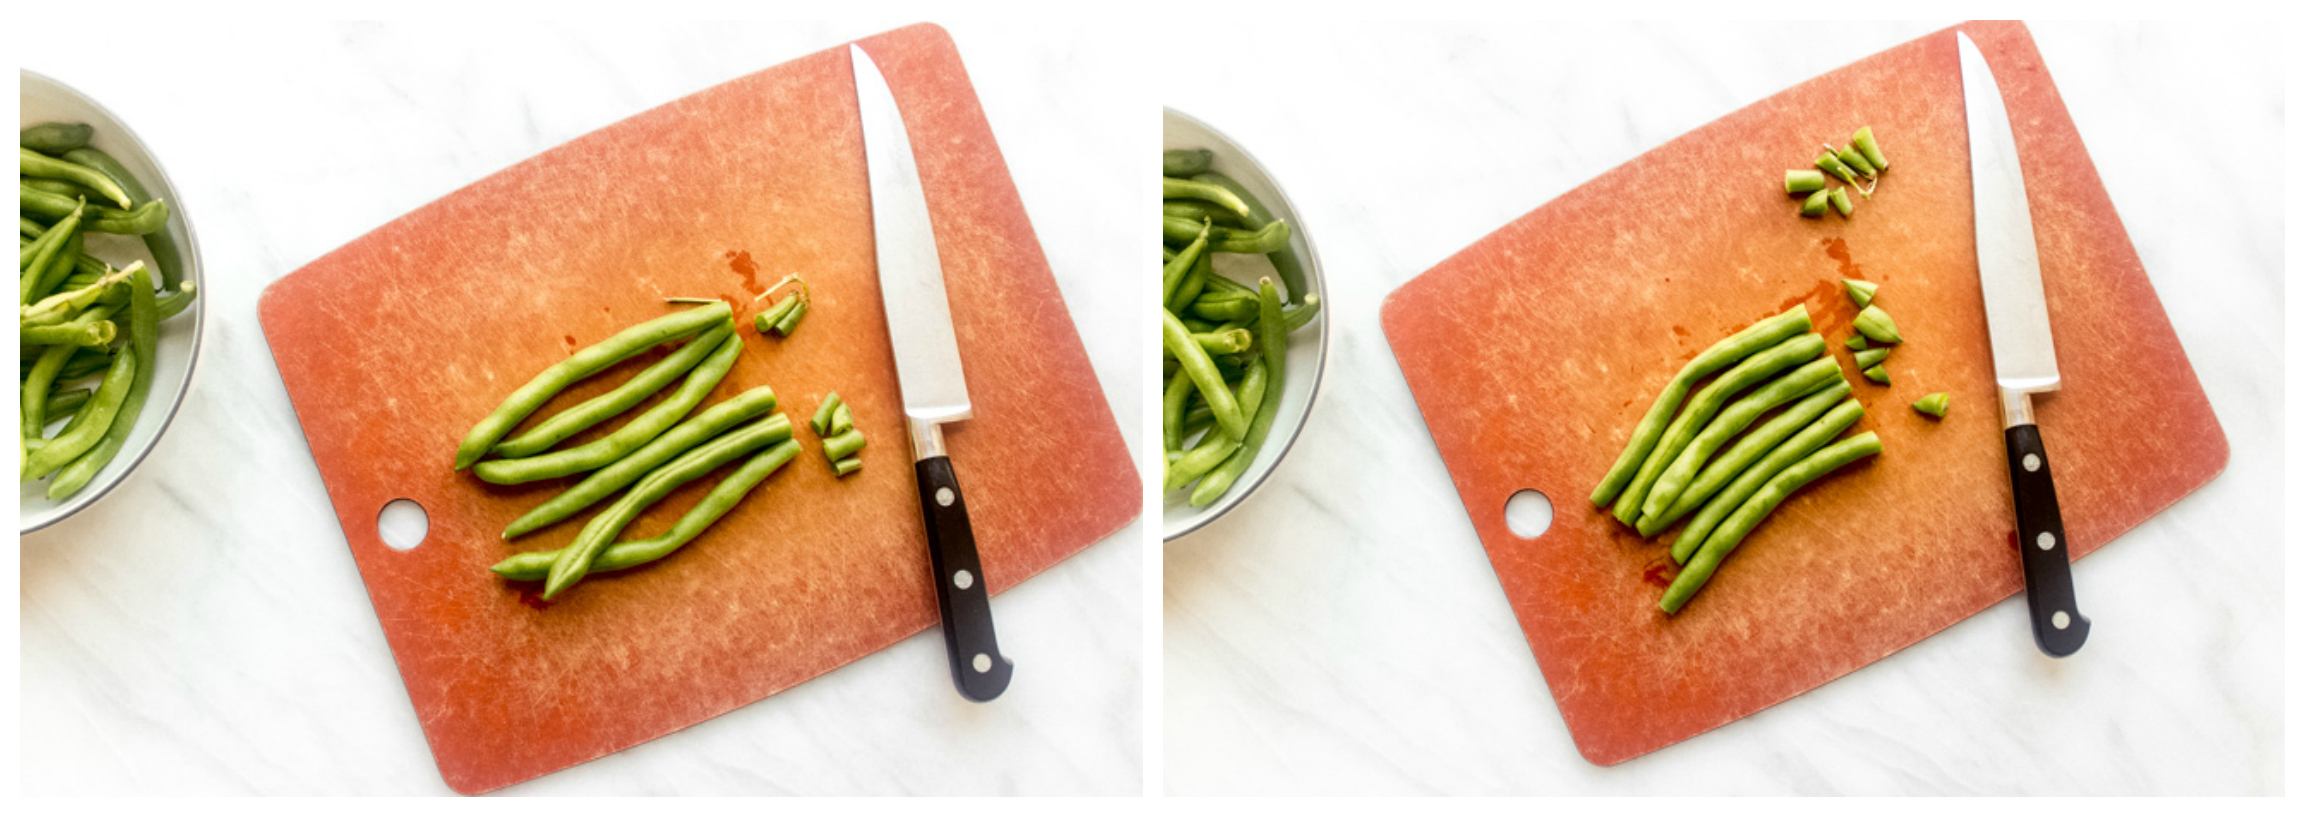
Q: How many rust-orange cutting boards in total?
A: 2